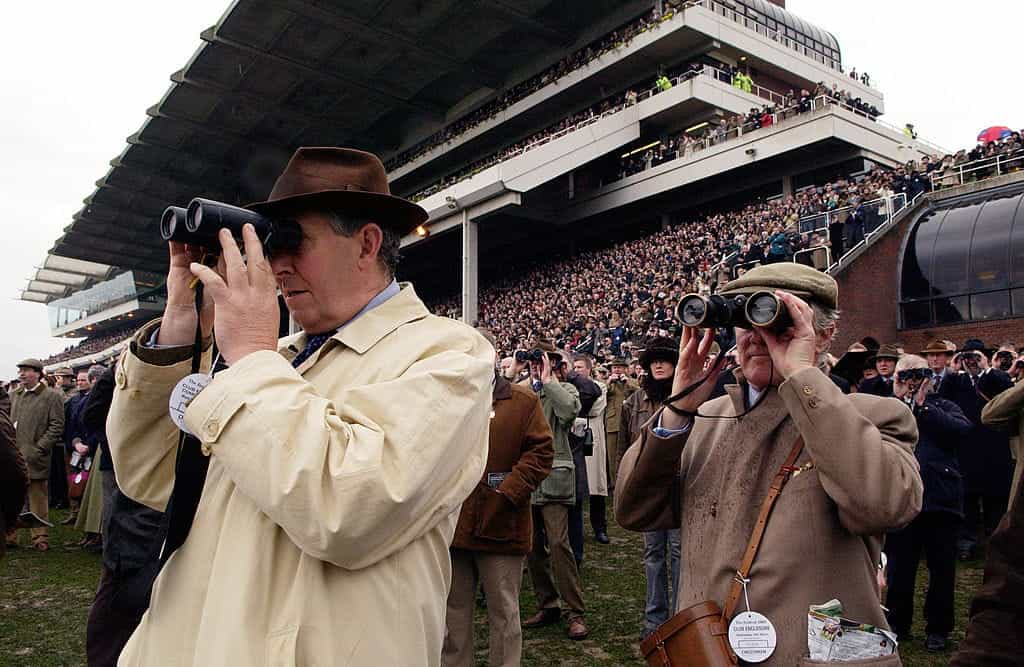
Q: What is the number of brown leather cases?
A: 1